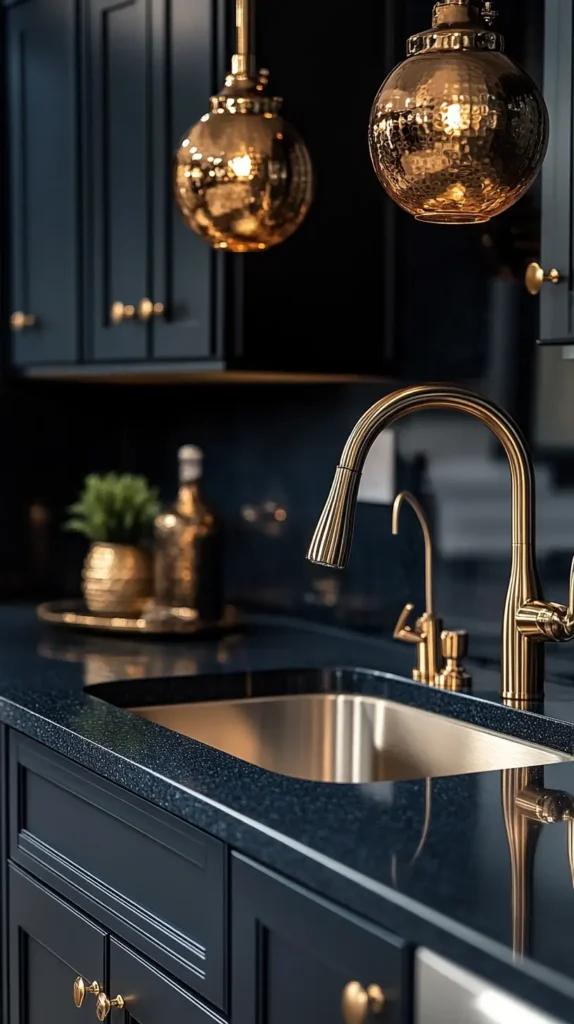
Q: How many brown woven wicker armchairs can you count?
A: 0